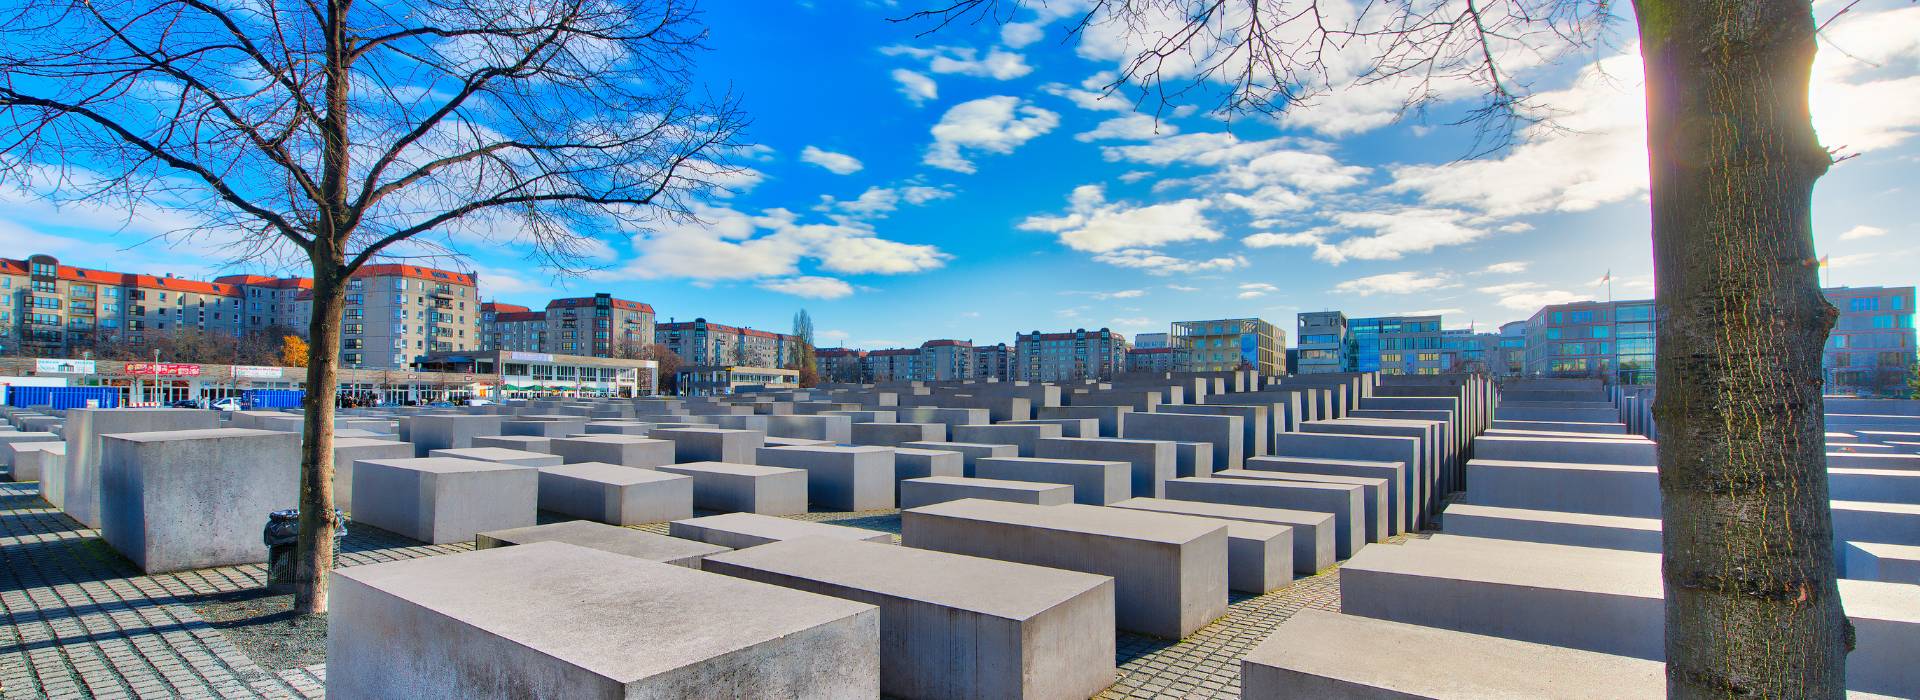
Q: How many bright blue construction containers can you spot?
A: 2